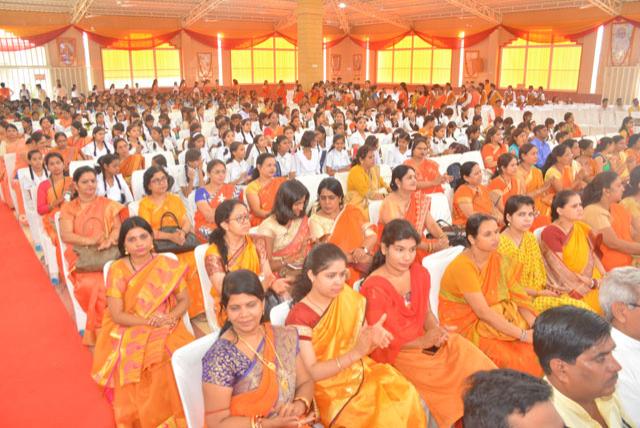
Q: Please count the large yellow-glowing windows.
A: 4